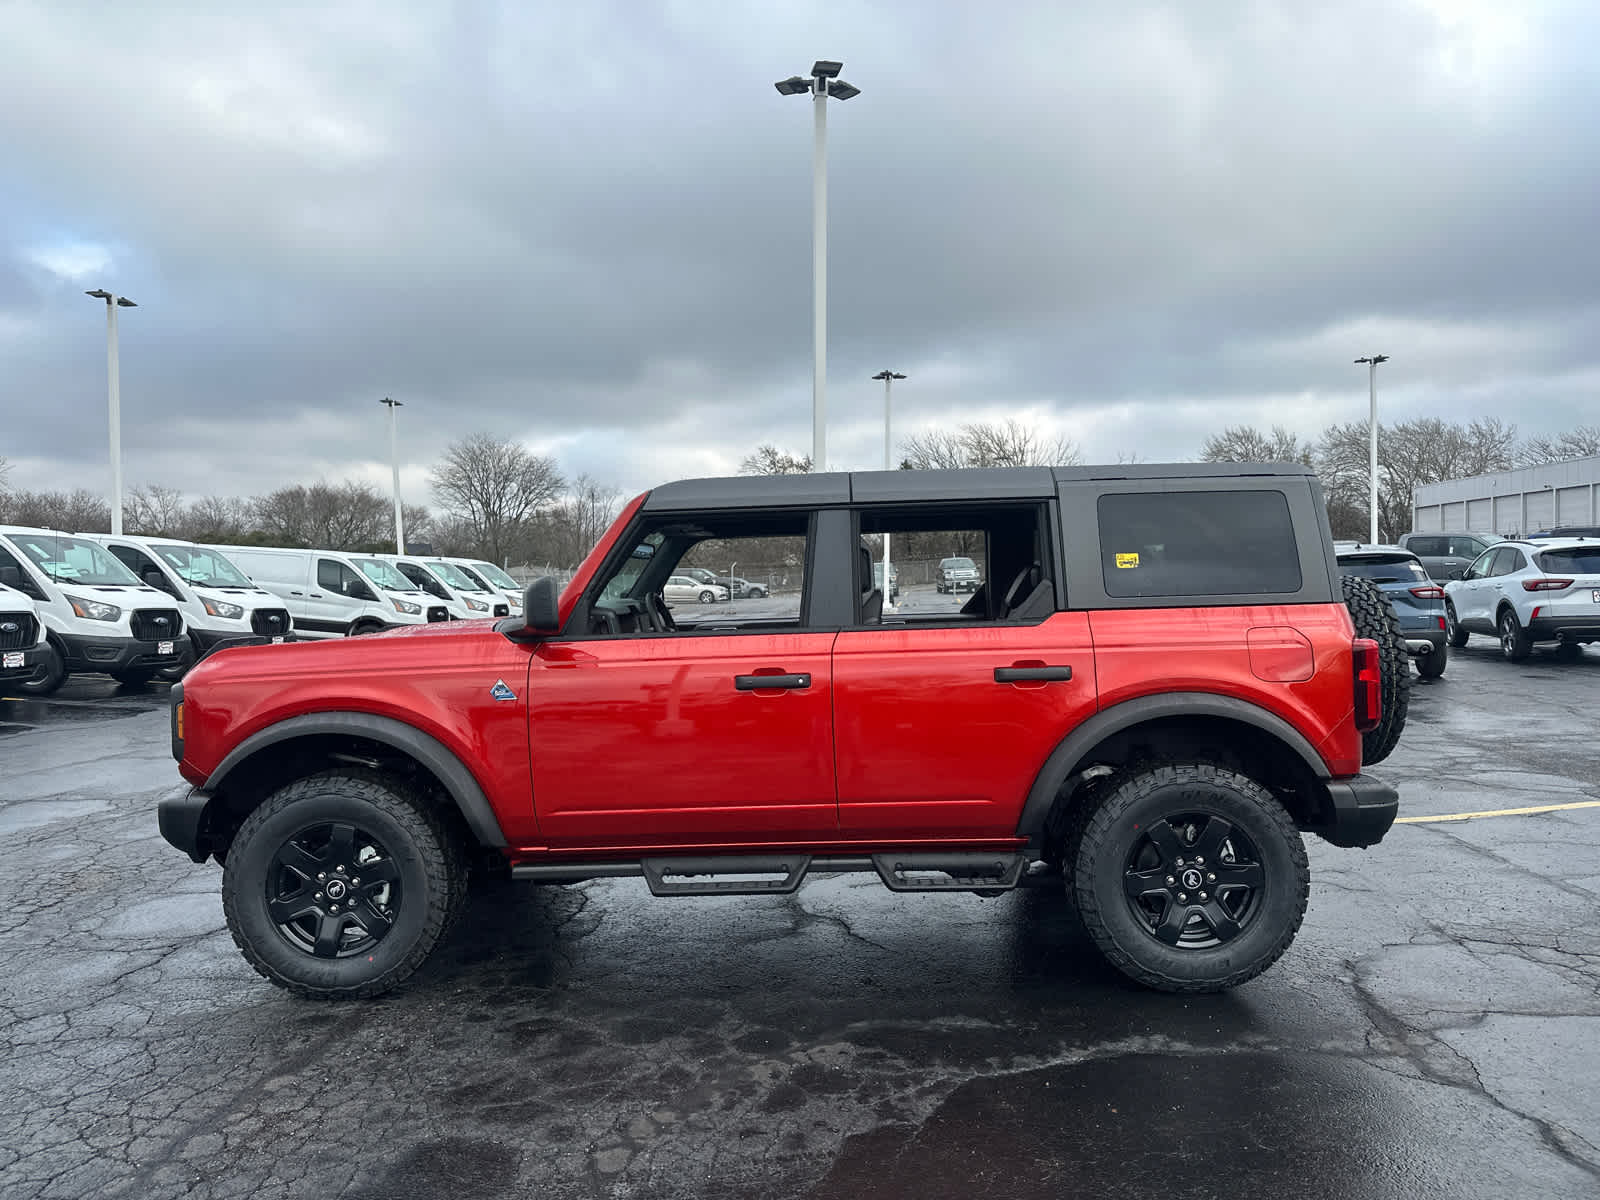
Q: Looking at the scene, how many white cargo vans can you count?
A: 6